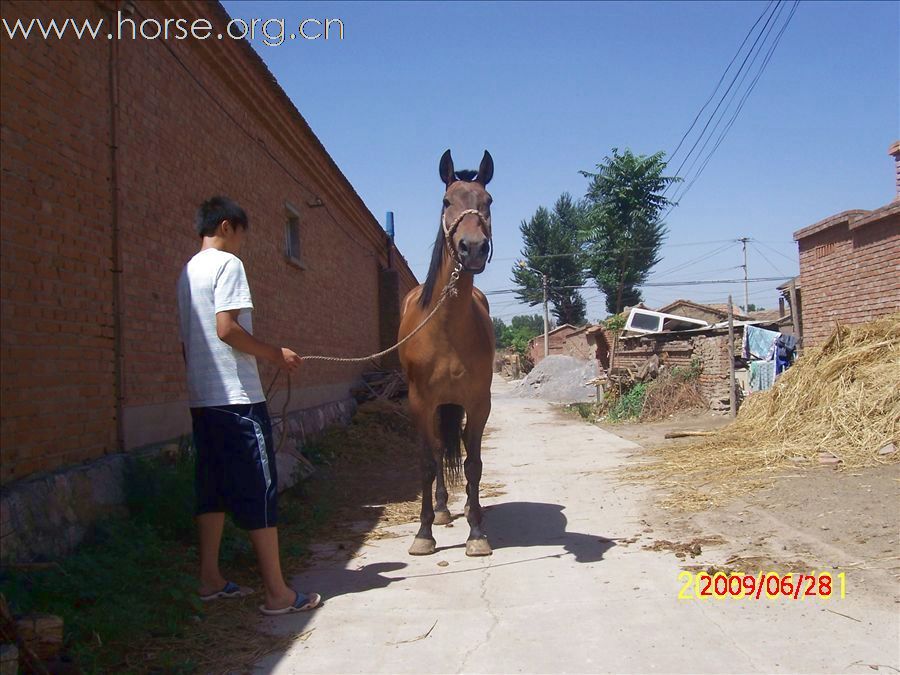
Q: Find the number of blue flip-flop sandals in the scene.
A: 2